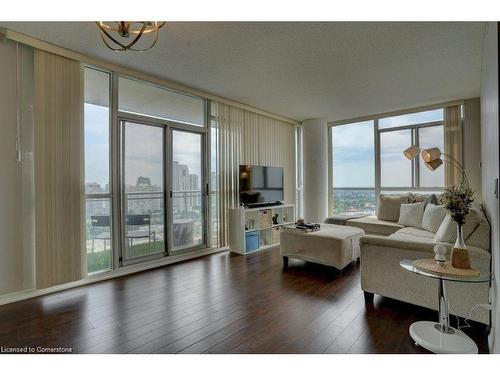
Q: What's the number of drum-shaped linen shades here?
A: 3